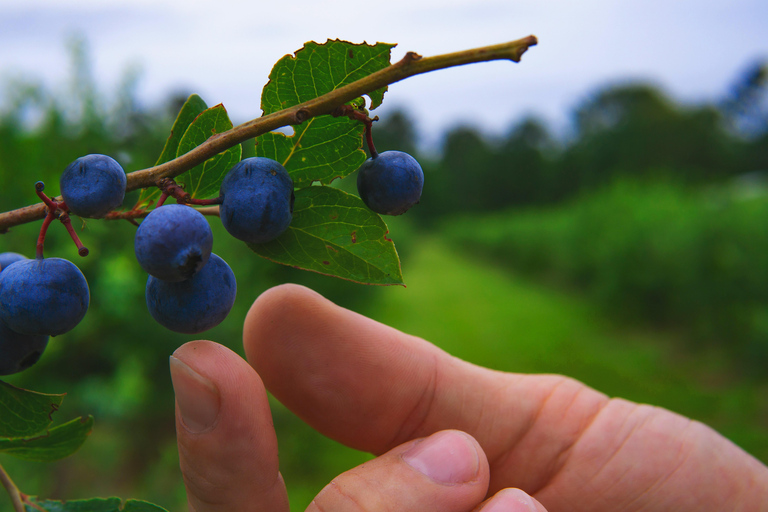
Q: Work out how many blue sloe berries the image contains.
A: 8